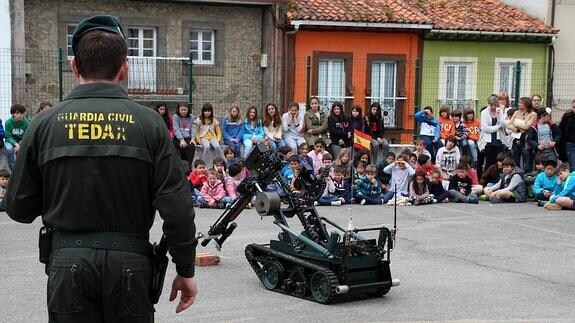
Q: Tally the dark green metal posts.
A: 5